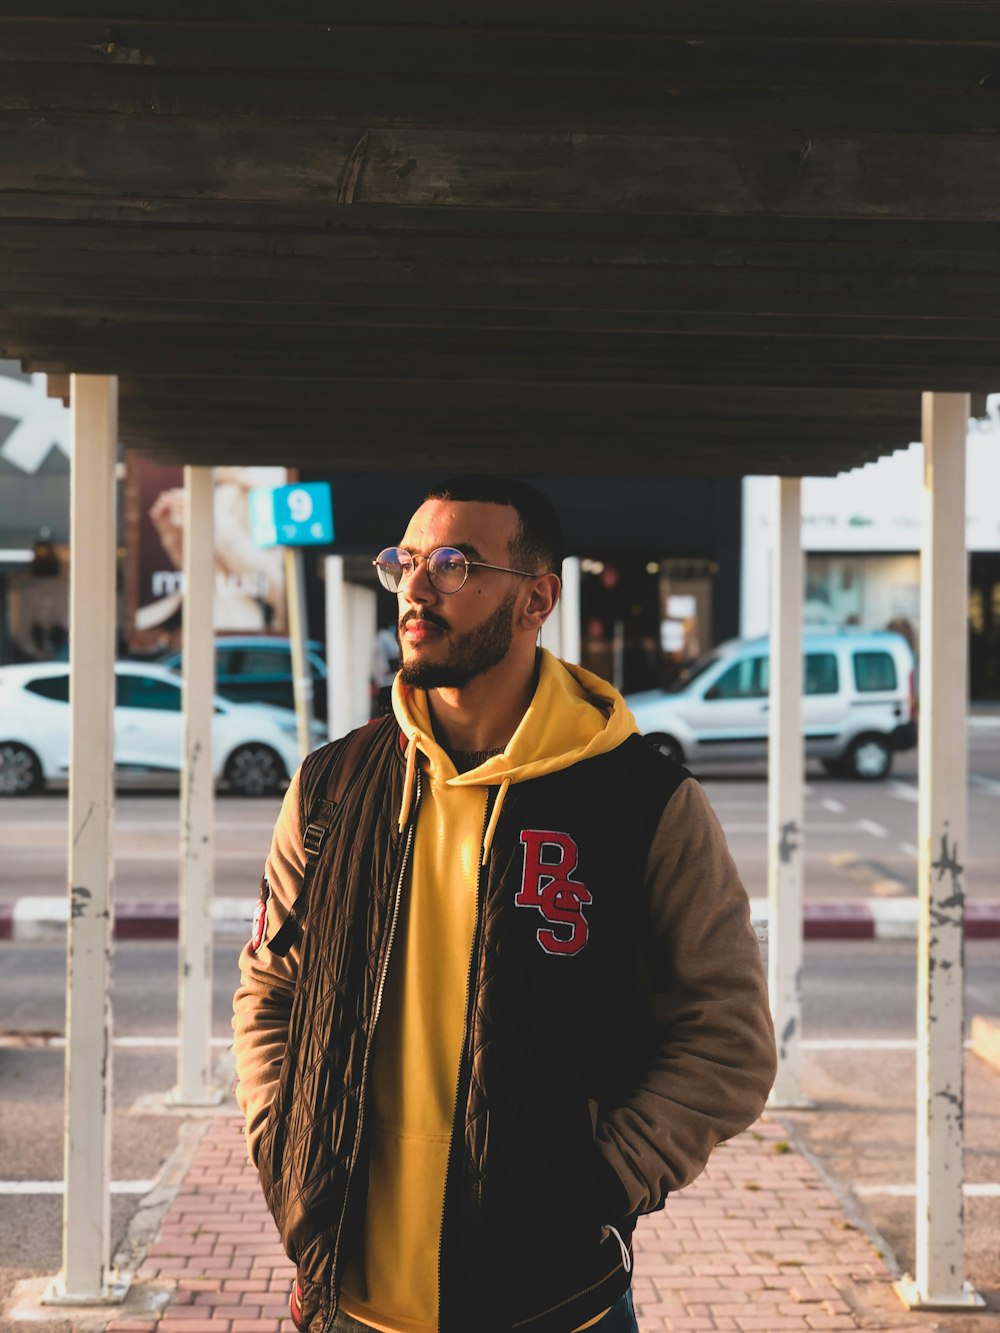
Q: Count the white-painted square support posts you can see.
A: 4